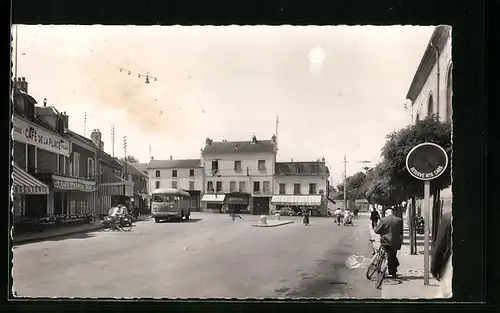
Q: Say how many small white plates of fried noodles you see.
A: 0